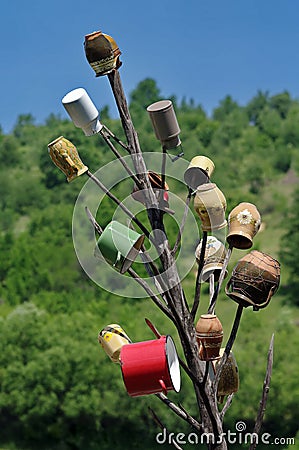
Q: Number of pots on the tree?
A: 15